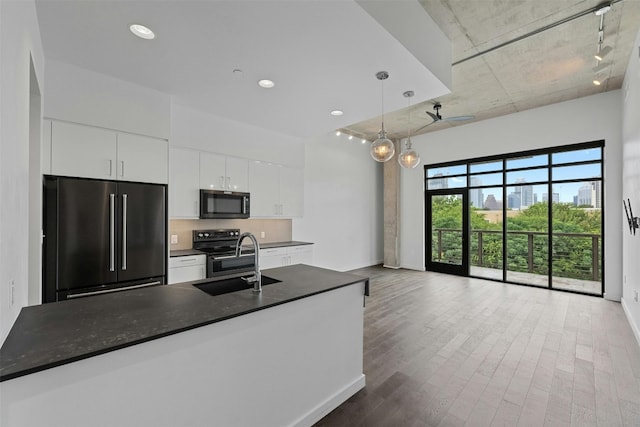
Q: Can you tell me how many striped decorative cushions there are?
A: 0